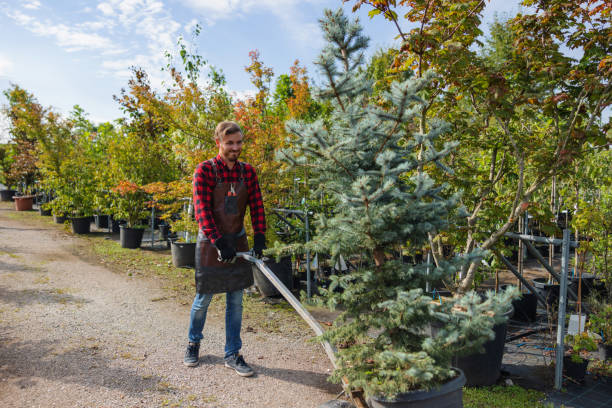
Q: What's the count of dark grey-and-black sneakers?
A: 2